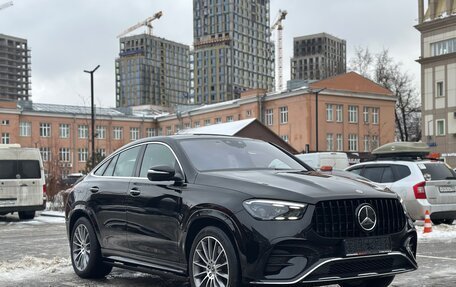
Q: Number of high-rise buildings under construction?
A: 4